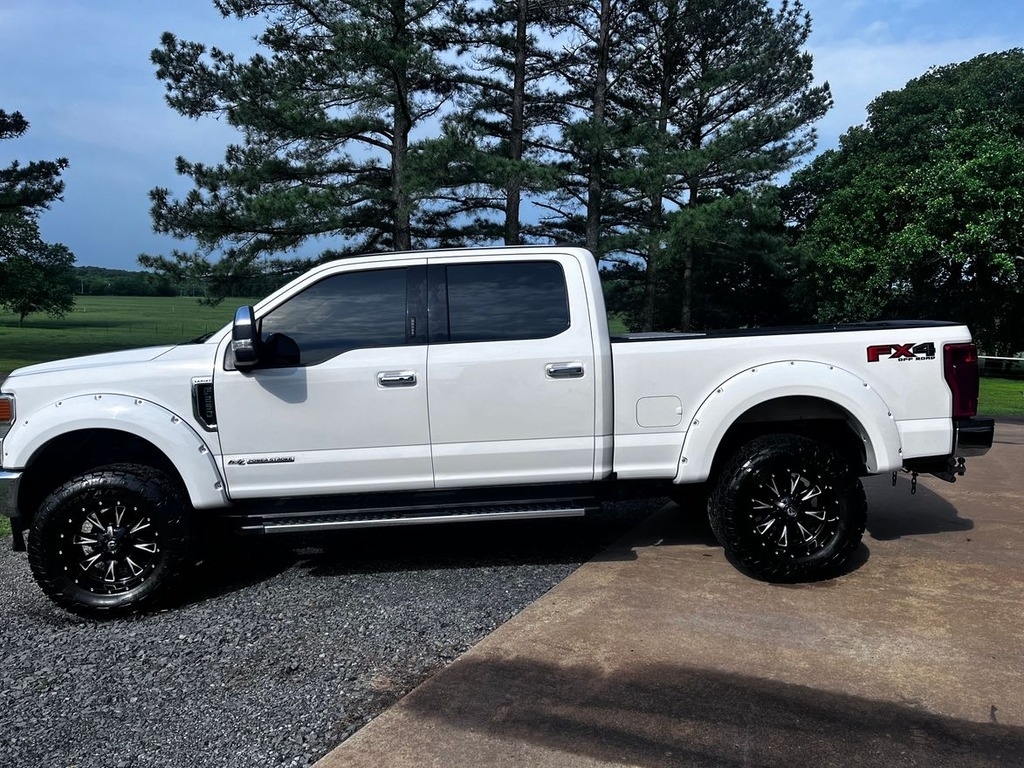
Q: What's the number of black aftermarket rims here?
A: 2